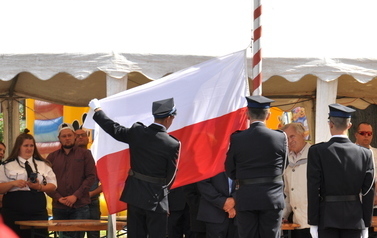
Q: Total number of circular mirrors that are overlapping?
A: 0